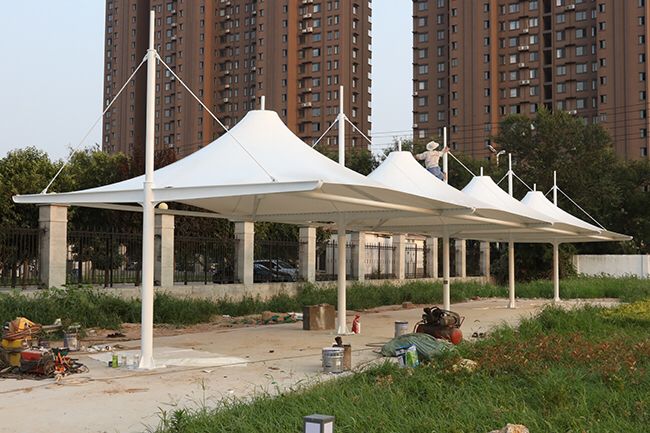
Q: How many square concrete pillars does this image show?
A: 9